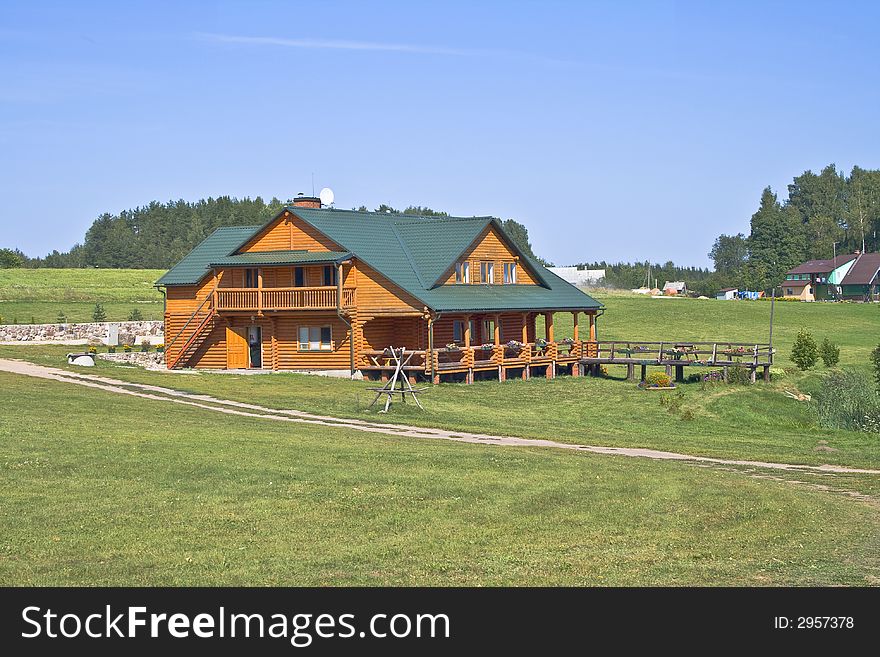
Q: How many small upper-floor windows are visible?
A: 3